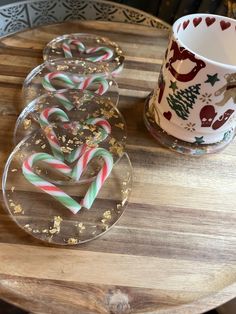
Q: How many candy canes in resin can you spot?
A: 8